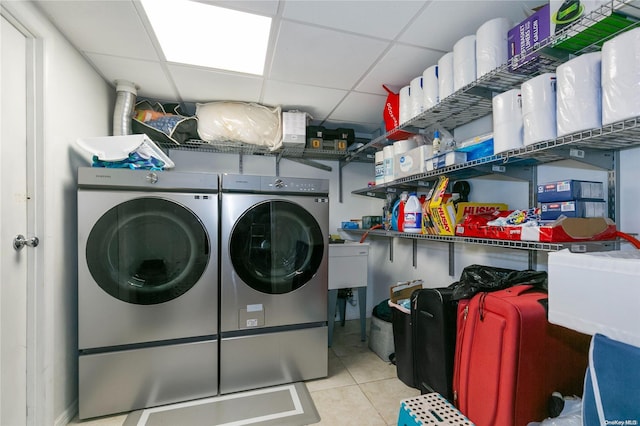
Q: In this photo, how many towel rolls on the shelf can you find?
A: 10